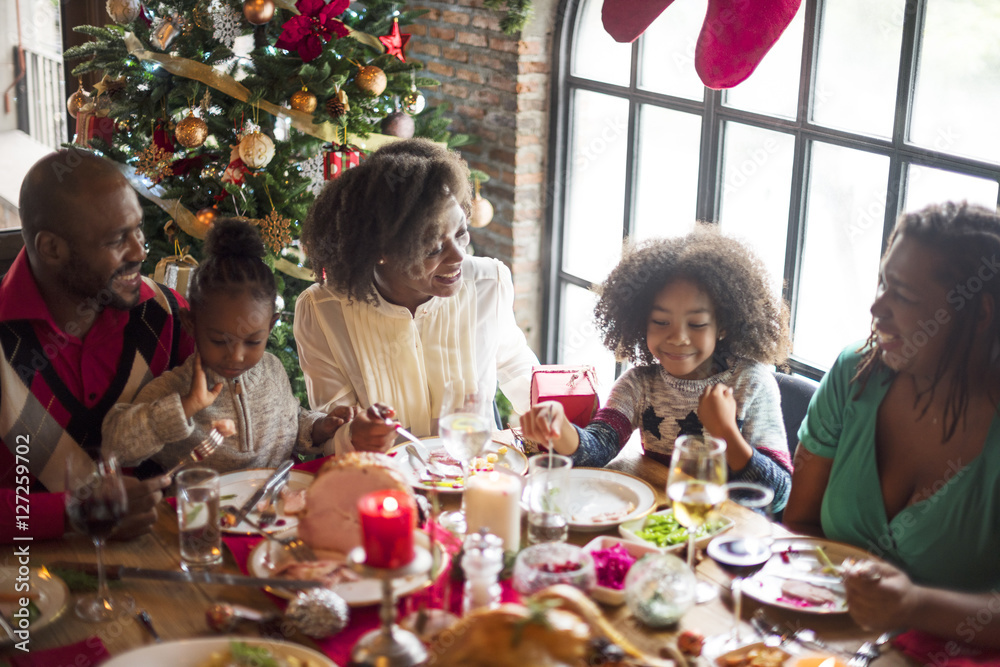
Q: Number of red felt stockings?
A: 2